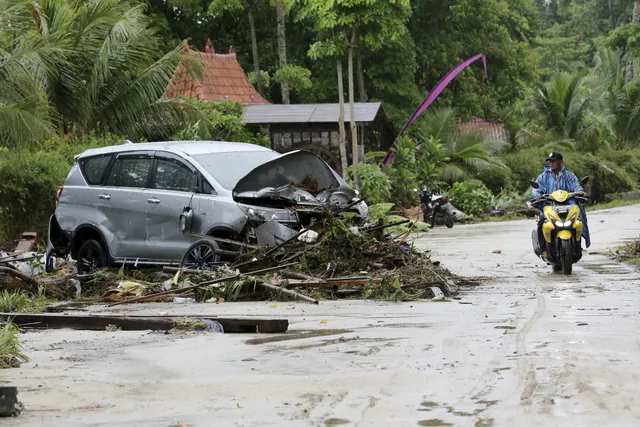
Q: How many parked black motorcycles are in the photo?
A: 1